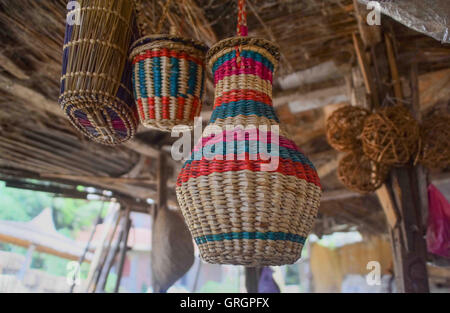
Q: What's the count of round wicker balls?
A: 4